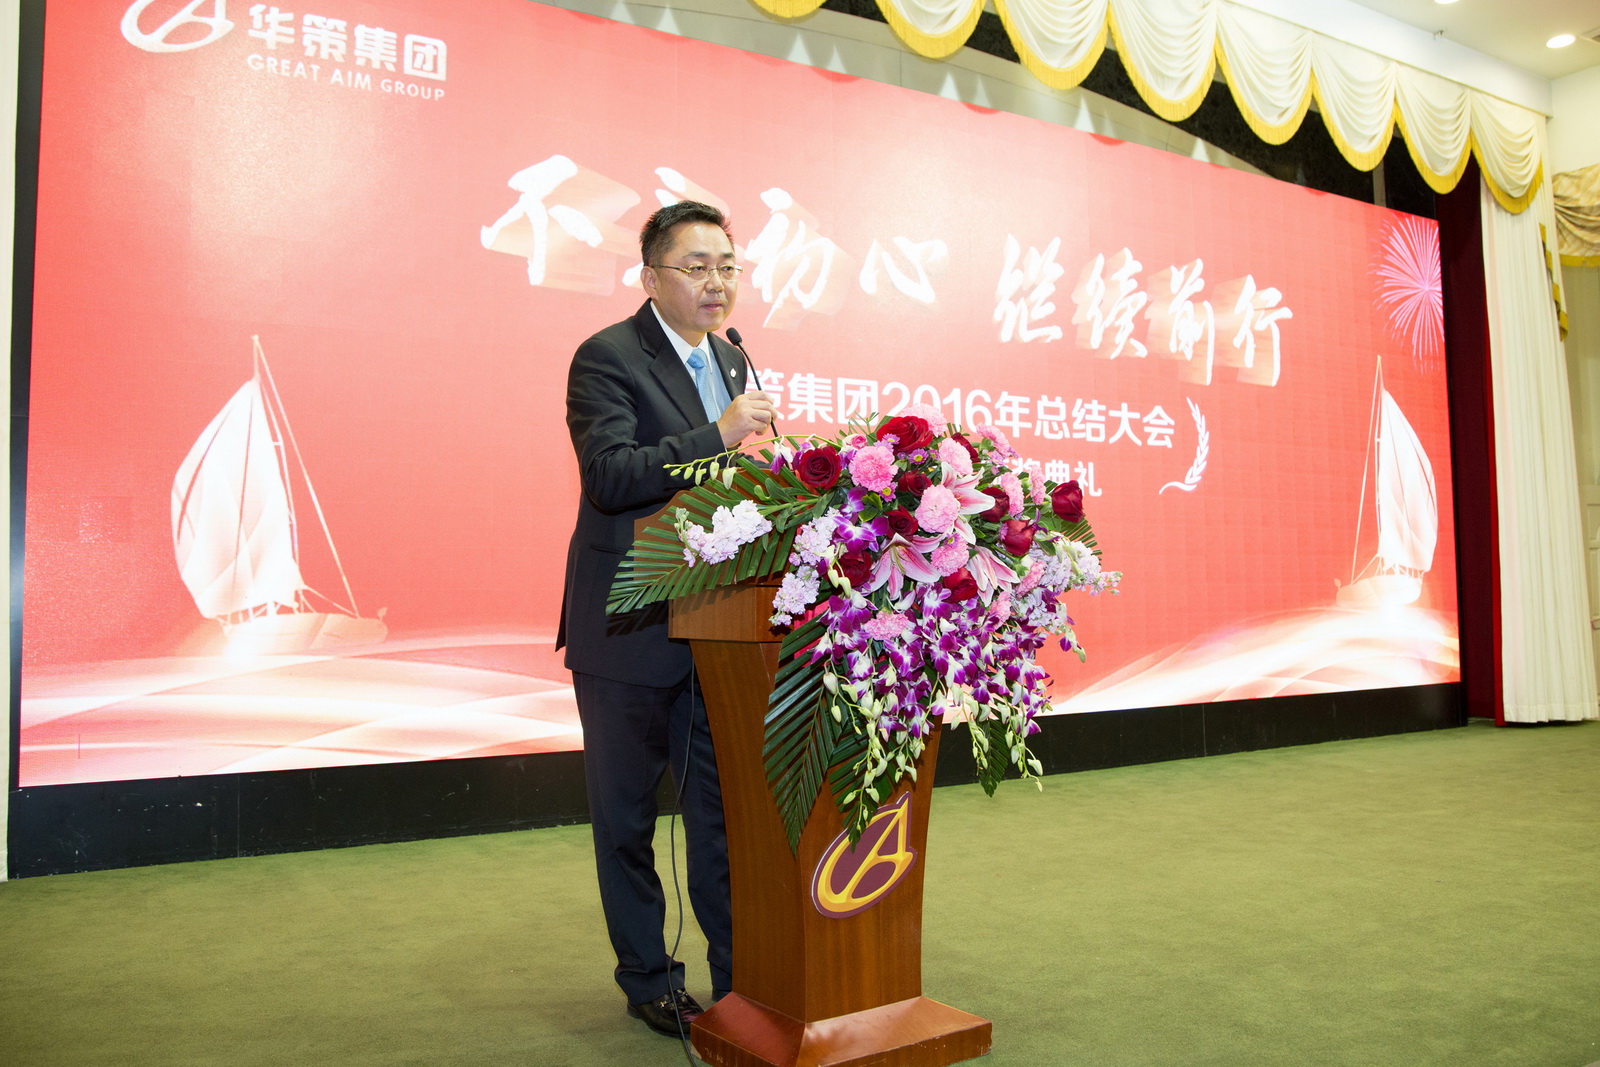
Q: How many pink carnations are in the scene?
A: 11